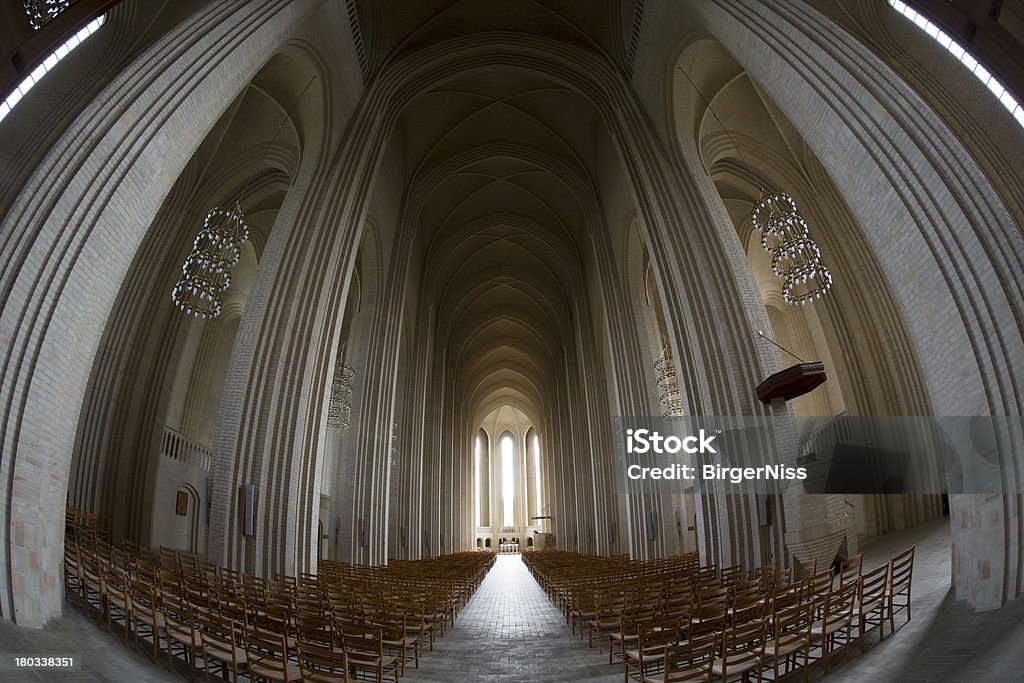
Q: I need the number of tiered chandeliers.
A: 4